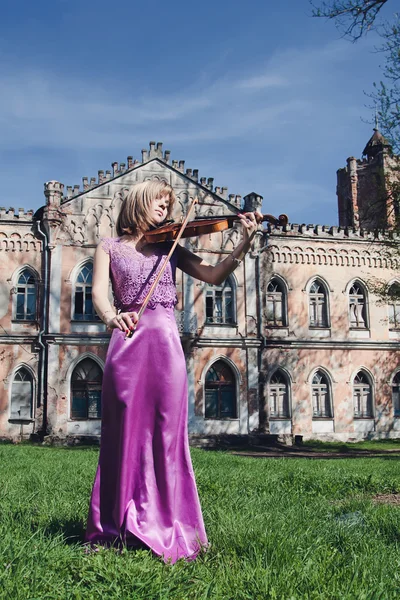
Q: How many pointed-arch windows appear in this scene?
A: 14